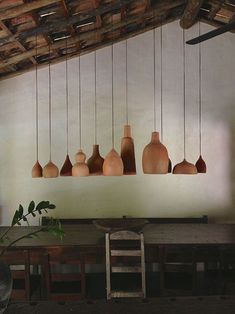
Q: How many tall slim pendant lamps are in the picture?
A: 1